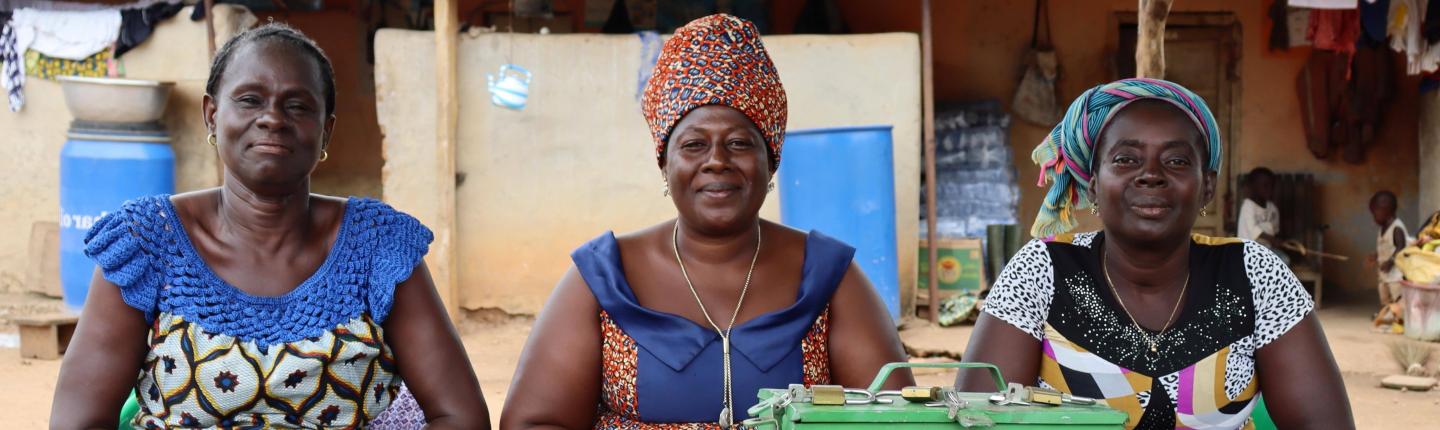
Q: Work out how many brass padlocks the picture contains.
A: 3